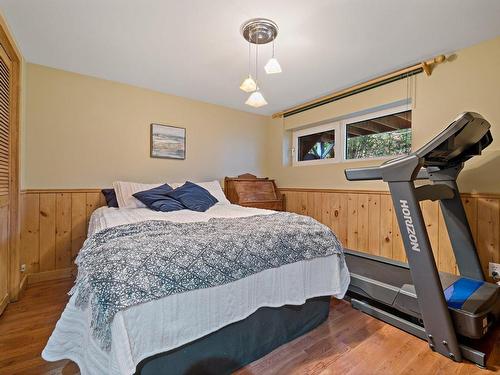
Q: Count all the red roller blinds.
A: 0